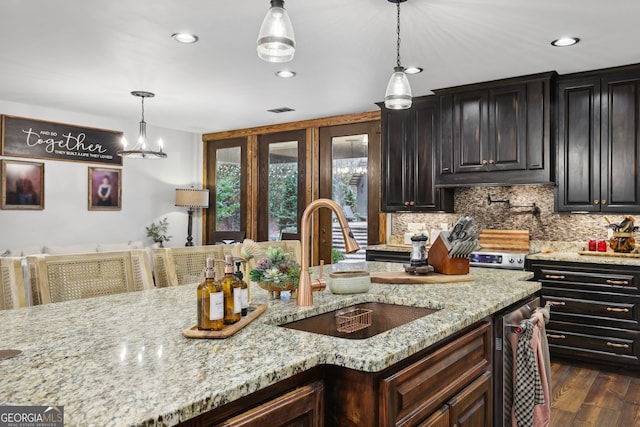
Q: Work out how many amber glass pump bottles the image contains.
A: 3